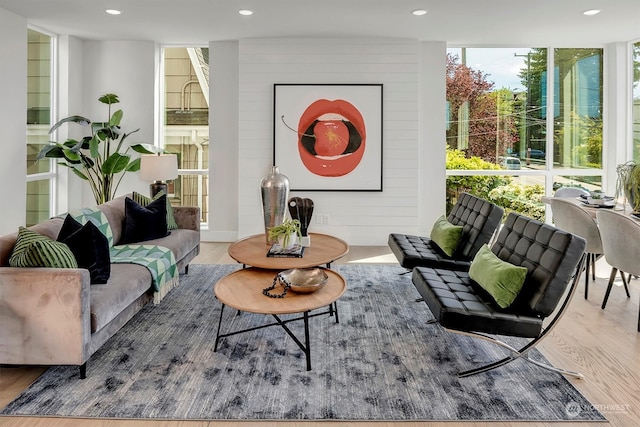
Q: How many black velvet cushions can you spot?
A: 2